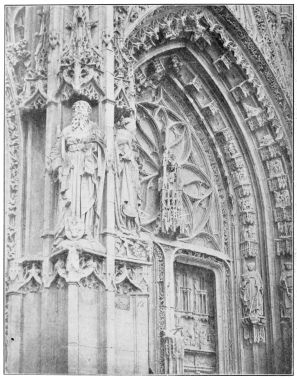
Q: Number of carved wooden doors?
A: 1